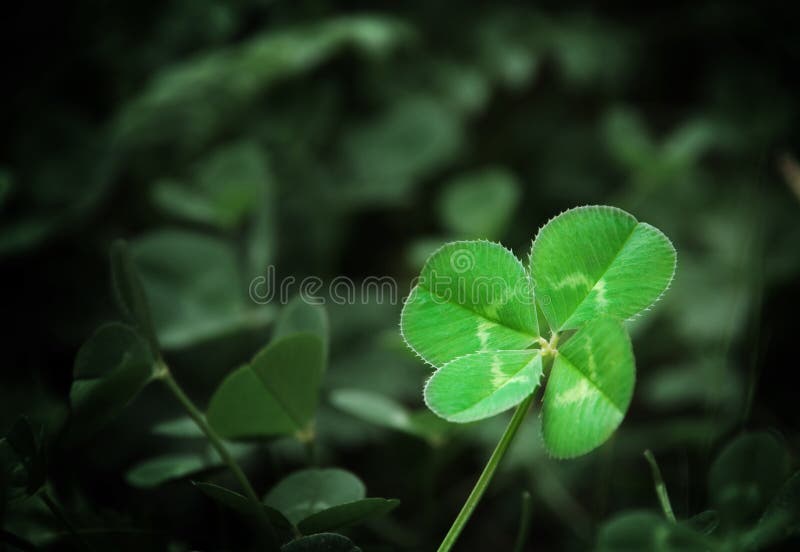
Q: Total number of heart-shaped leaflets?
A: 4